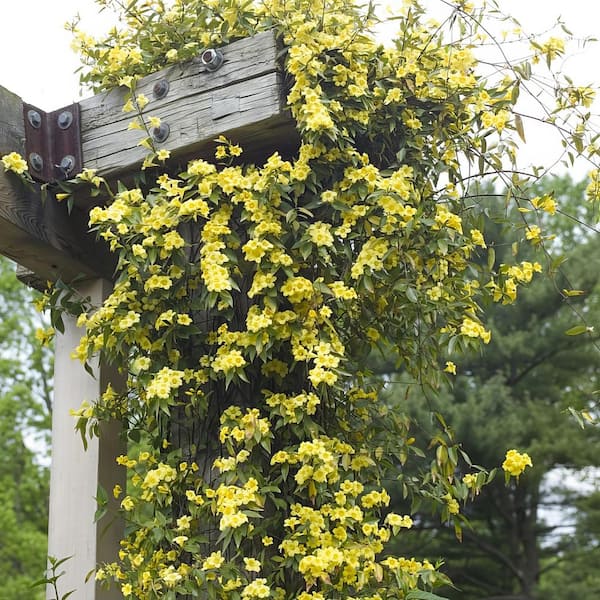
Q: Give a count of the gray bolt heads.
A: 7